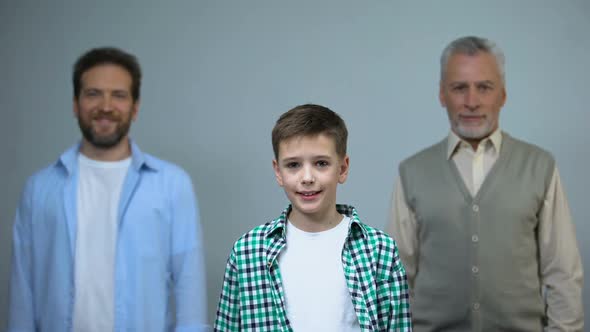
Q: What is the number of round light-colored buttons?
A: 4